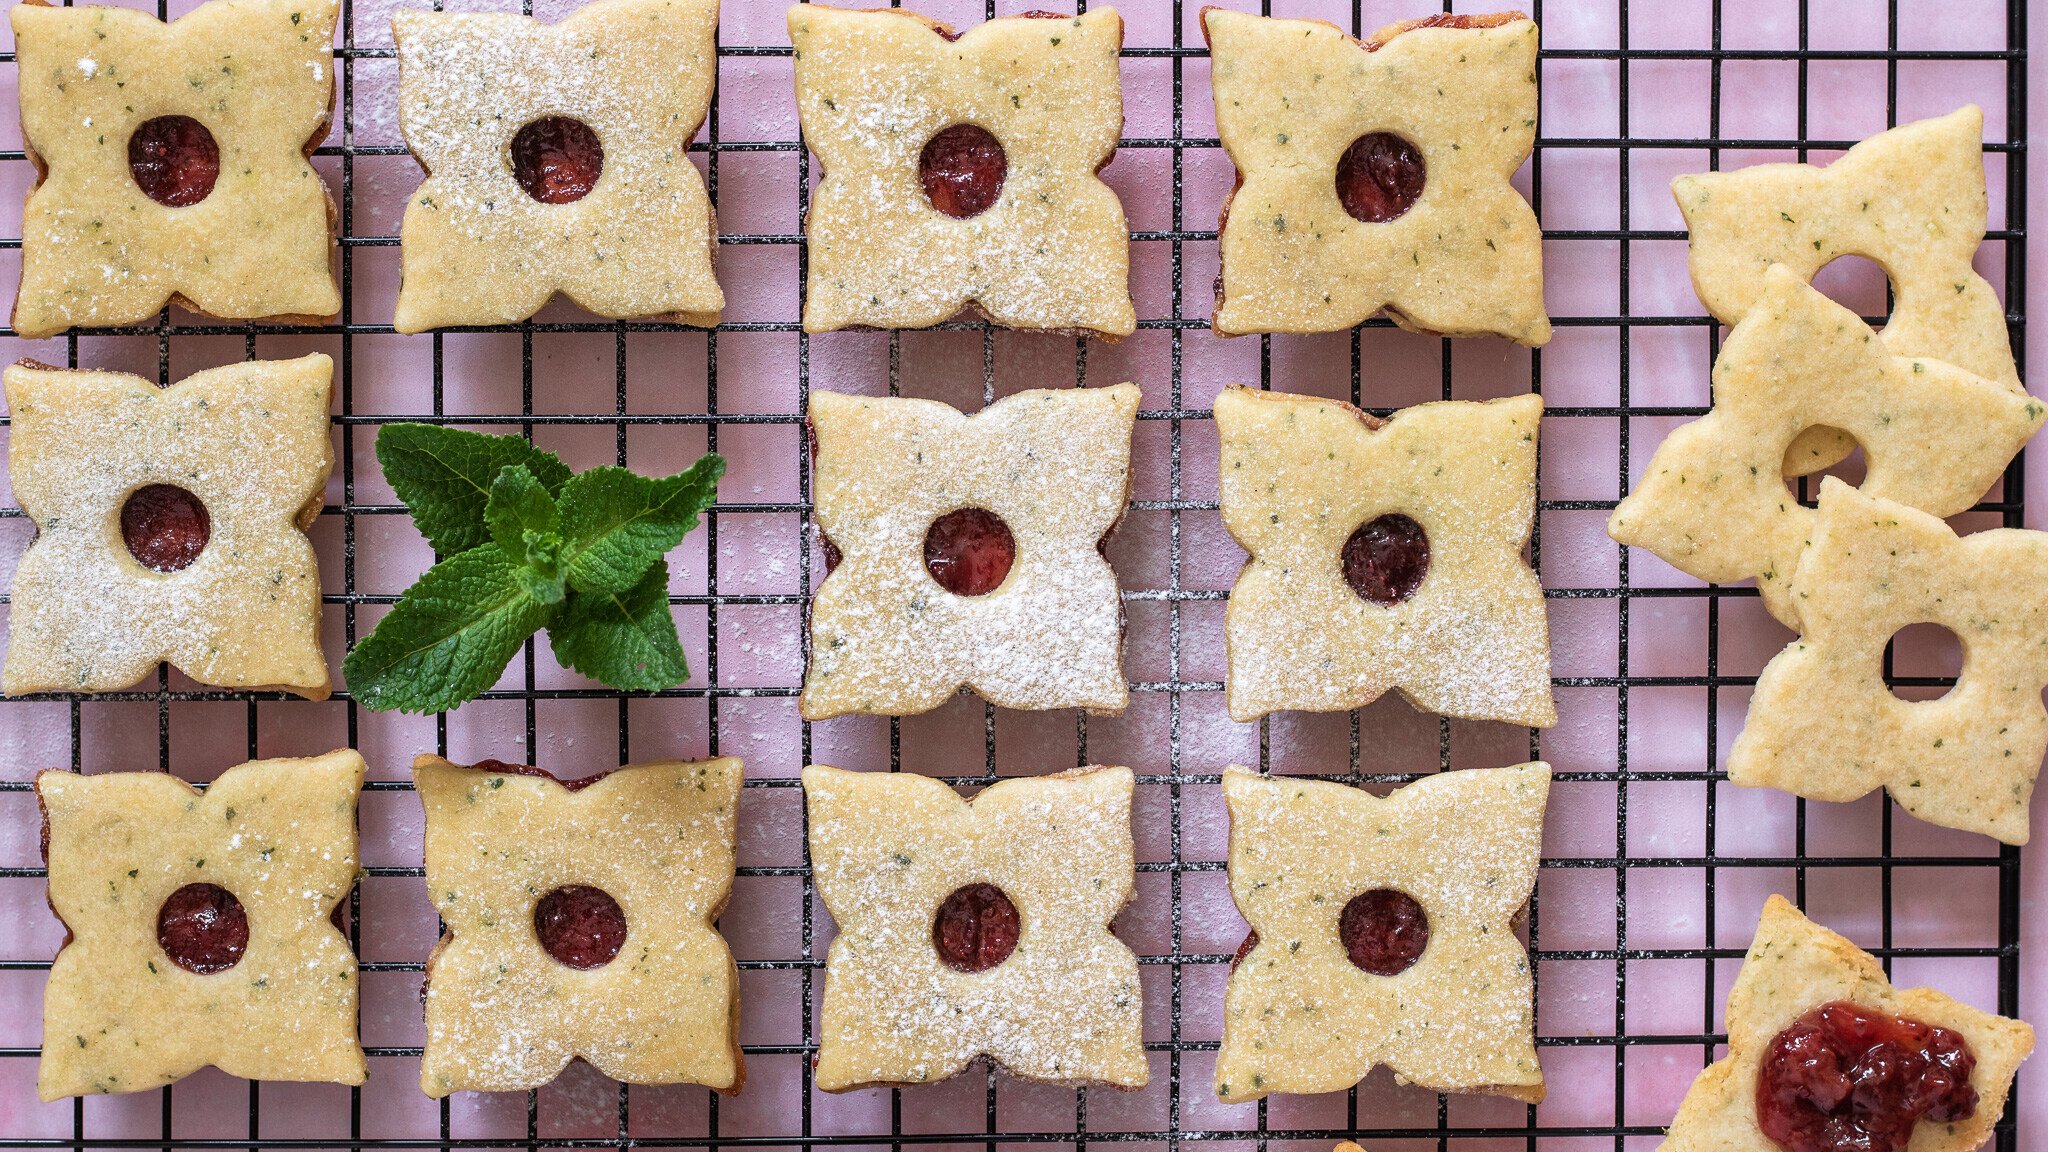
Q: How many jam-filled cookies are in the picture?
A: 11